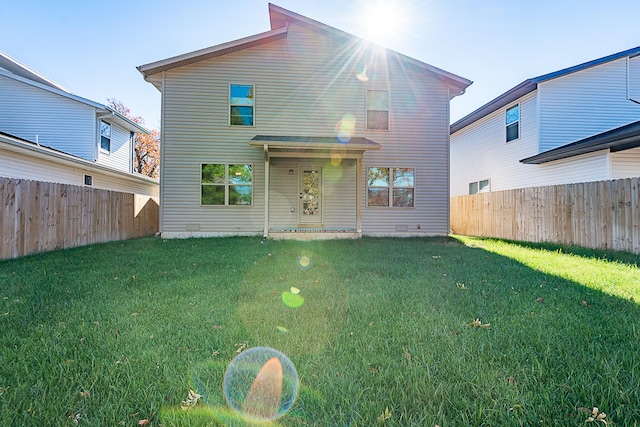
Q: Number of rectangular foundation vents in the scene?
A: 2